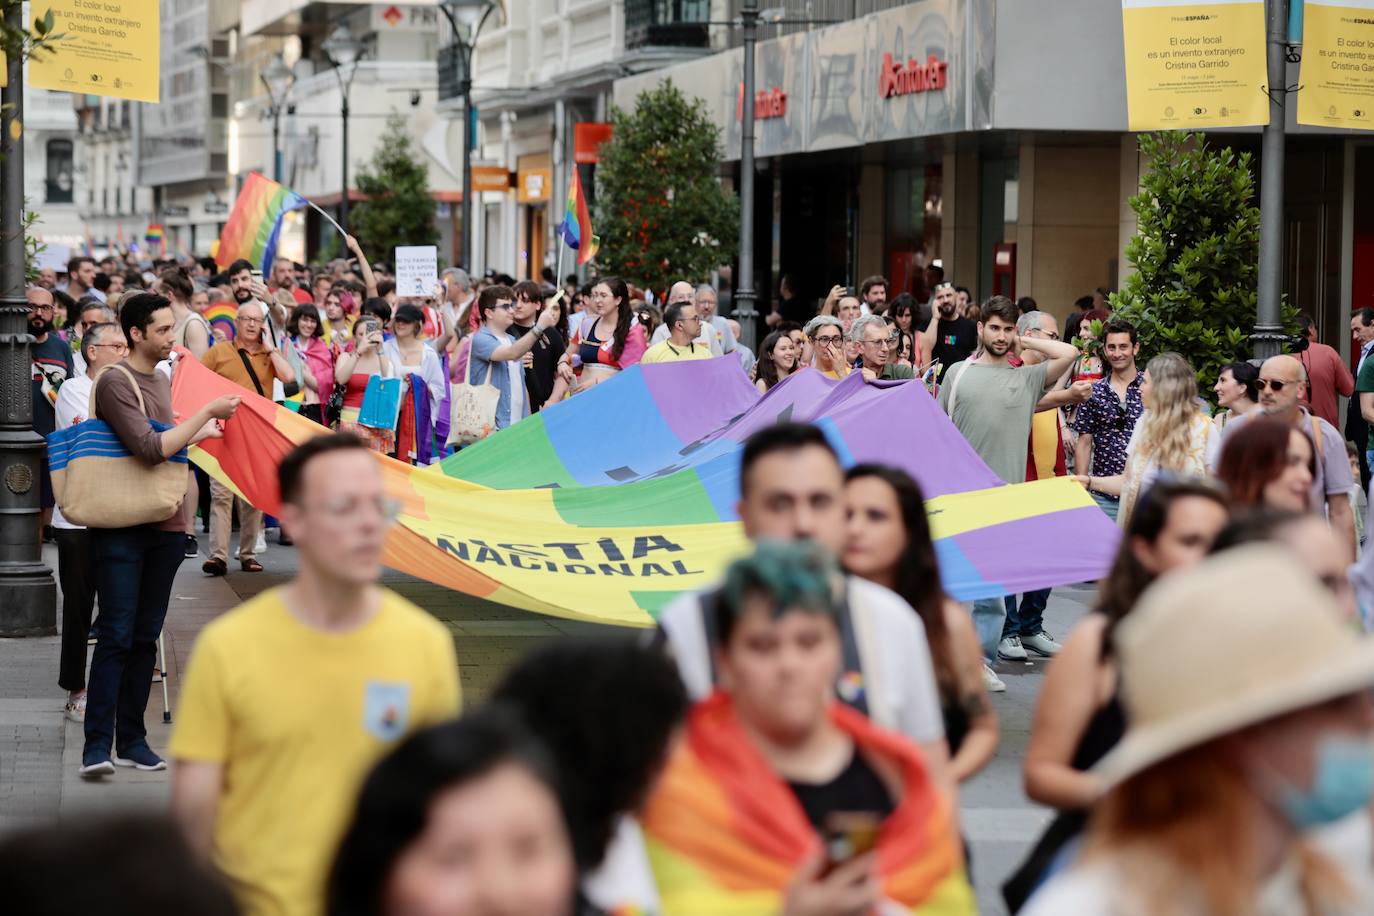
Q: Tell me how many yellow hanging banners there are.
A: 3